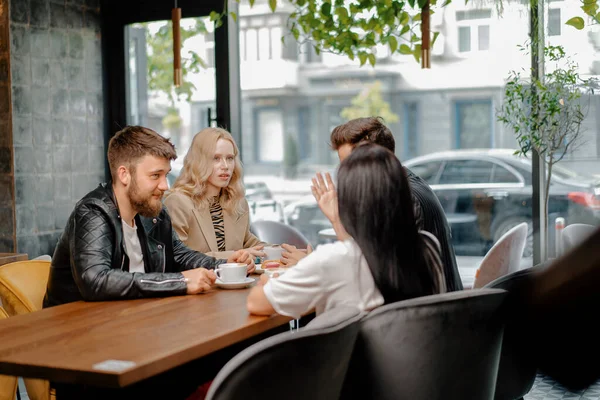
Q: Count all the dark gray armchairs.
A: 3